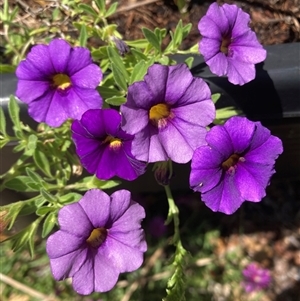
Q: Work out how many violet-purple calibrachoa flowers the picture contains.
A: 6